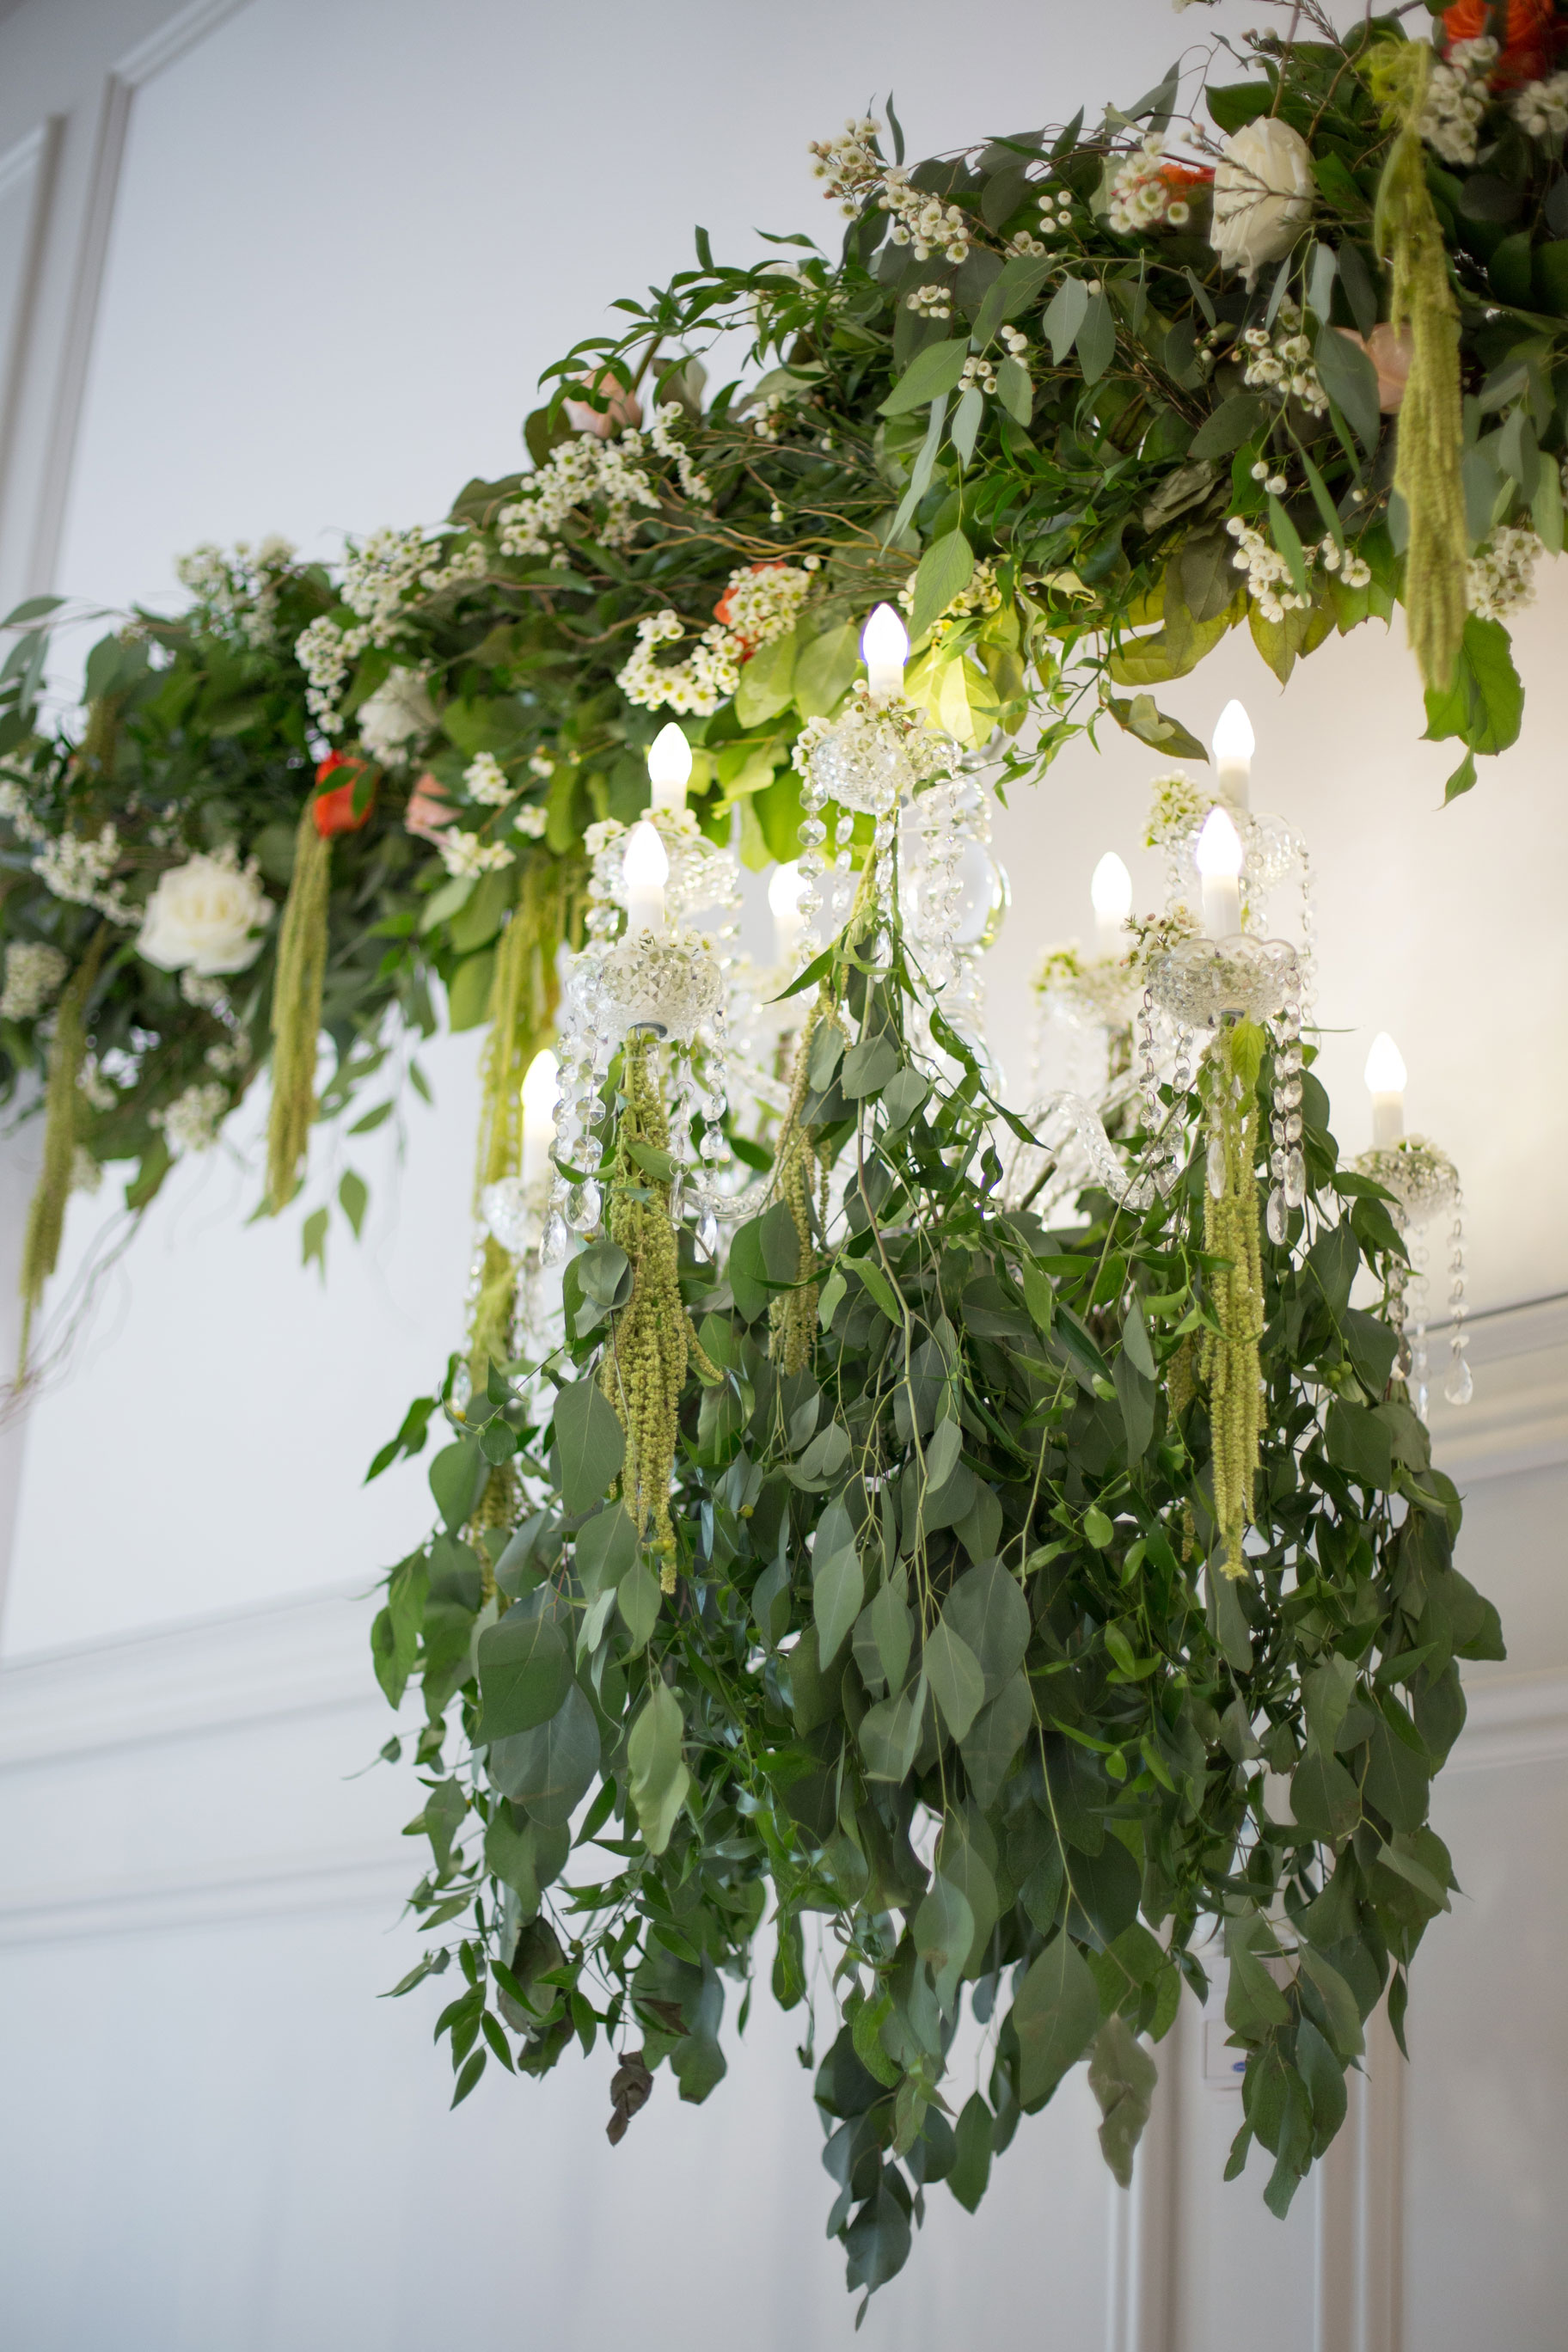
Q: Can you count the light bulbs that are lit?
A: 9